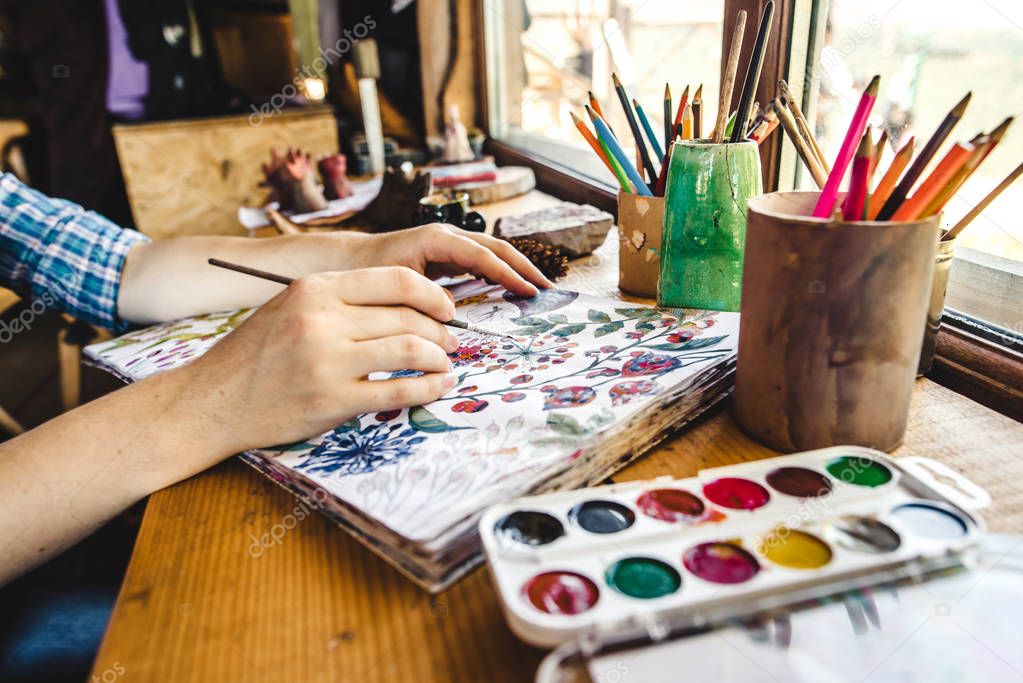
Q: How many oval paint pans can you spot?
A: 12